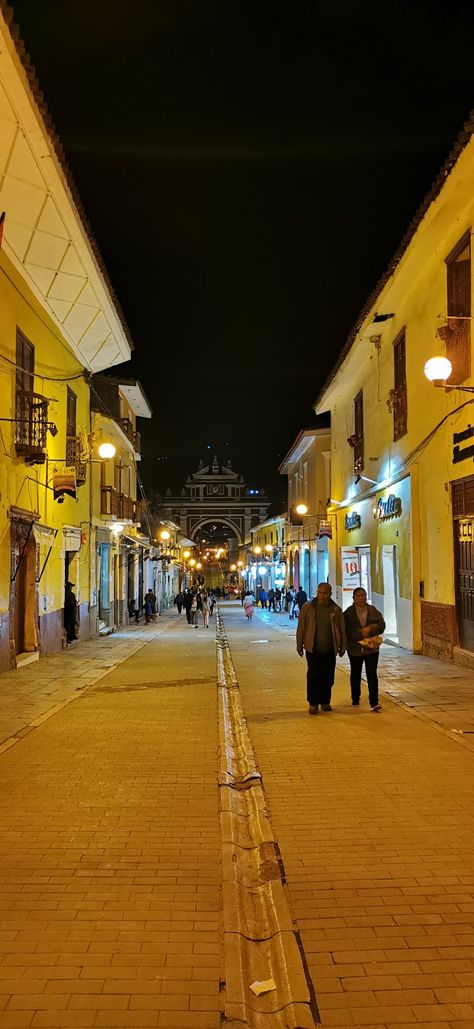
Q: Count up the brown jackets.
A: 1